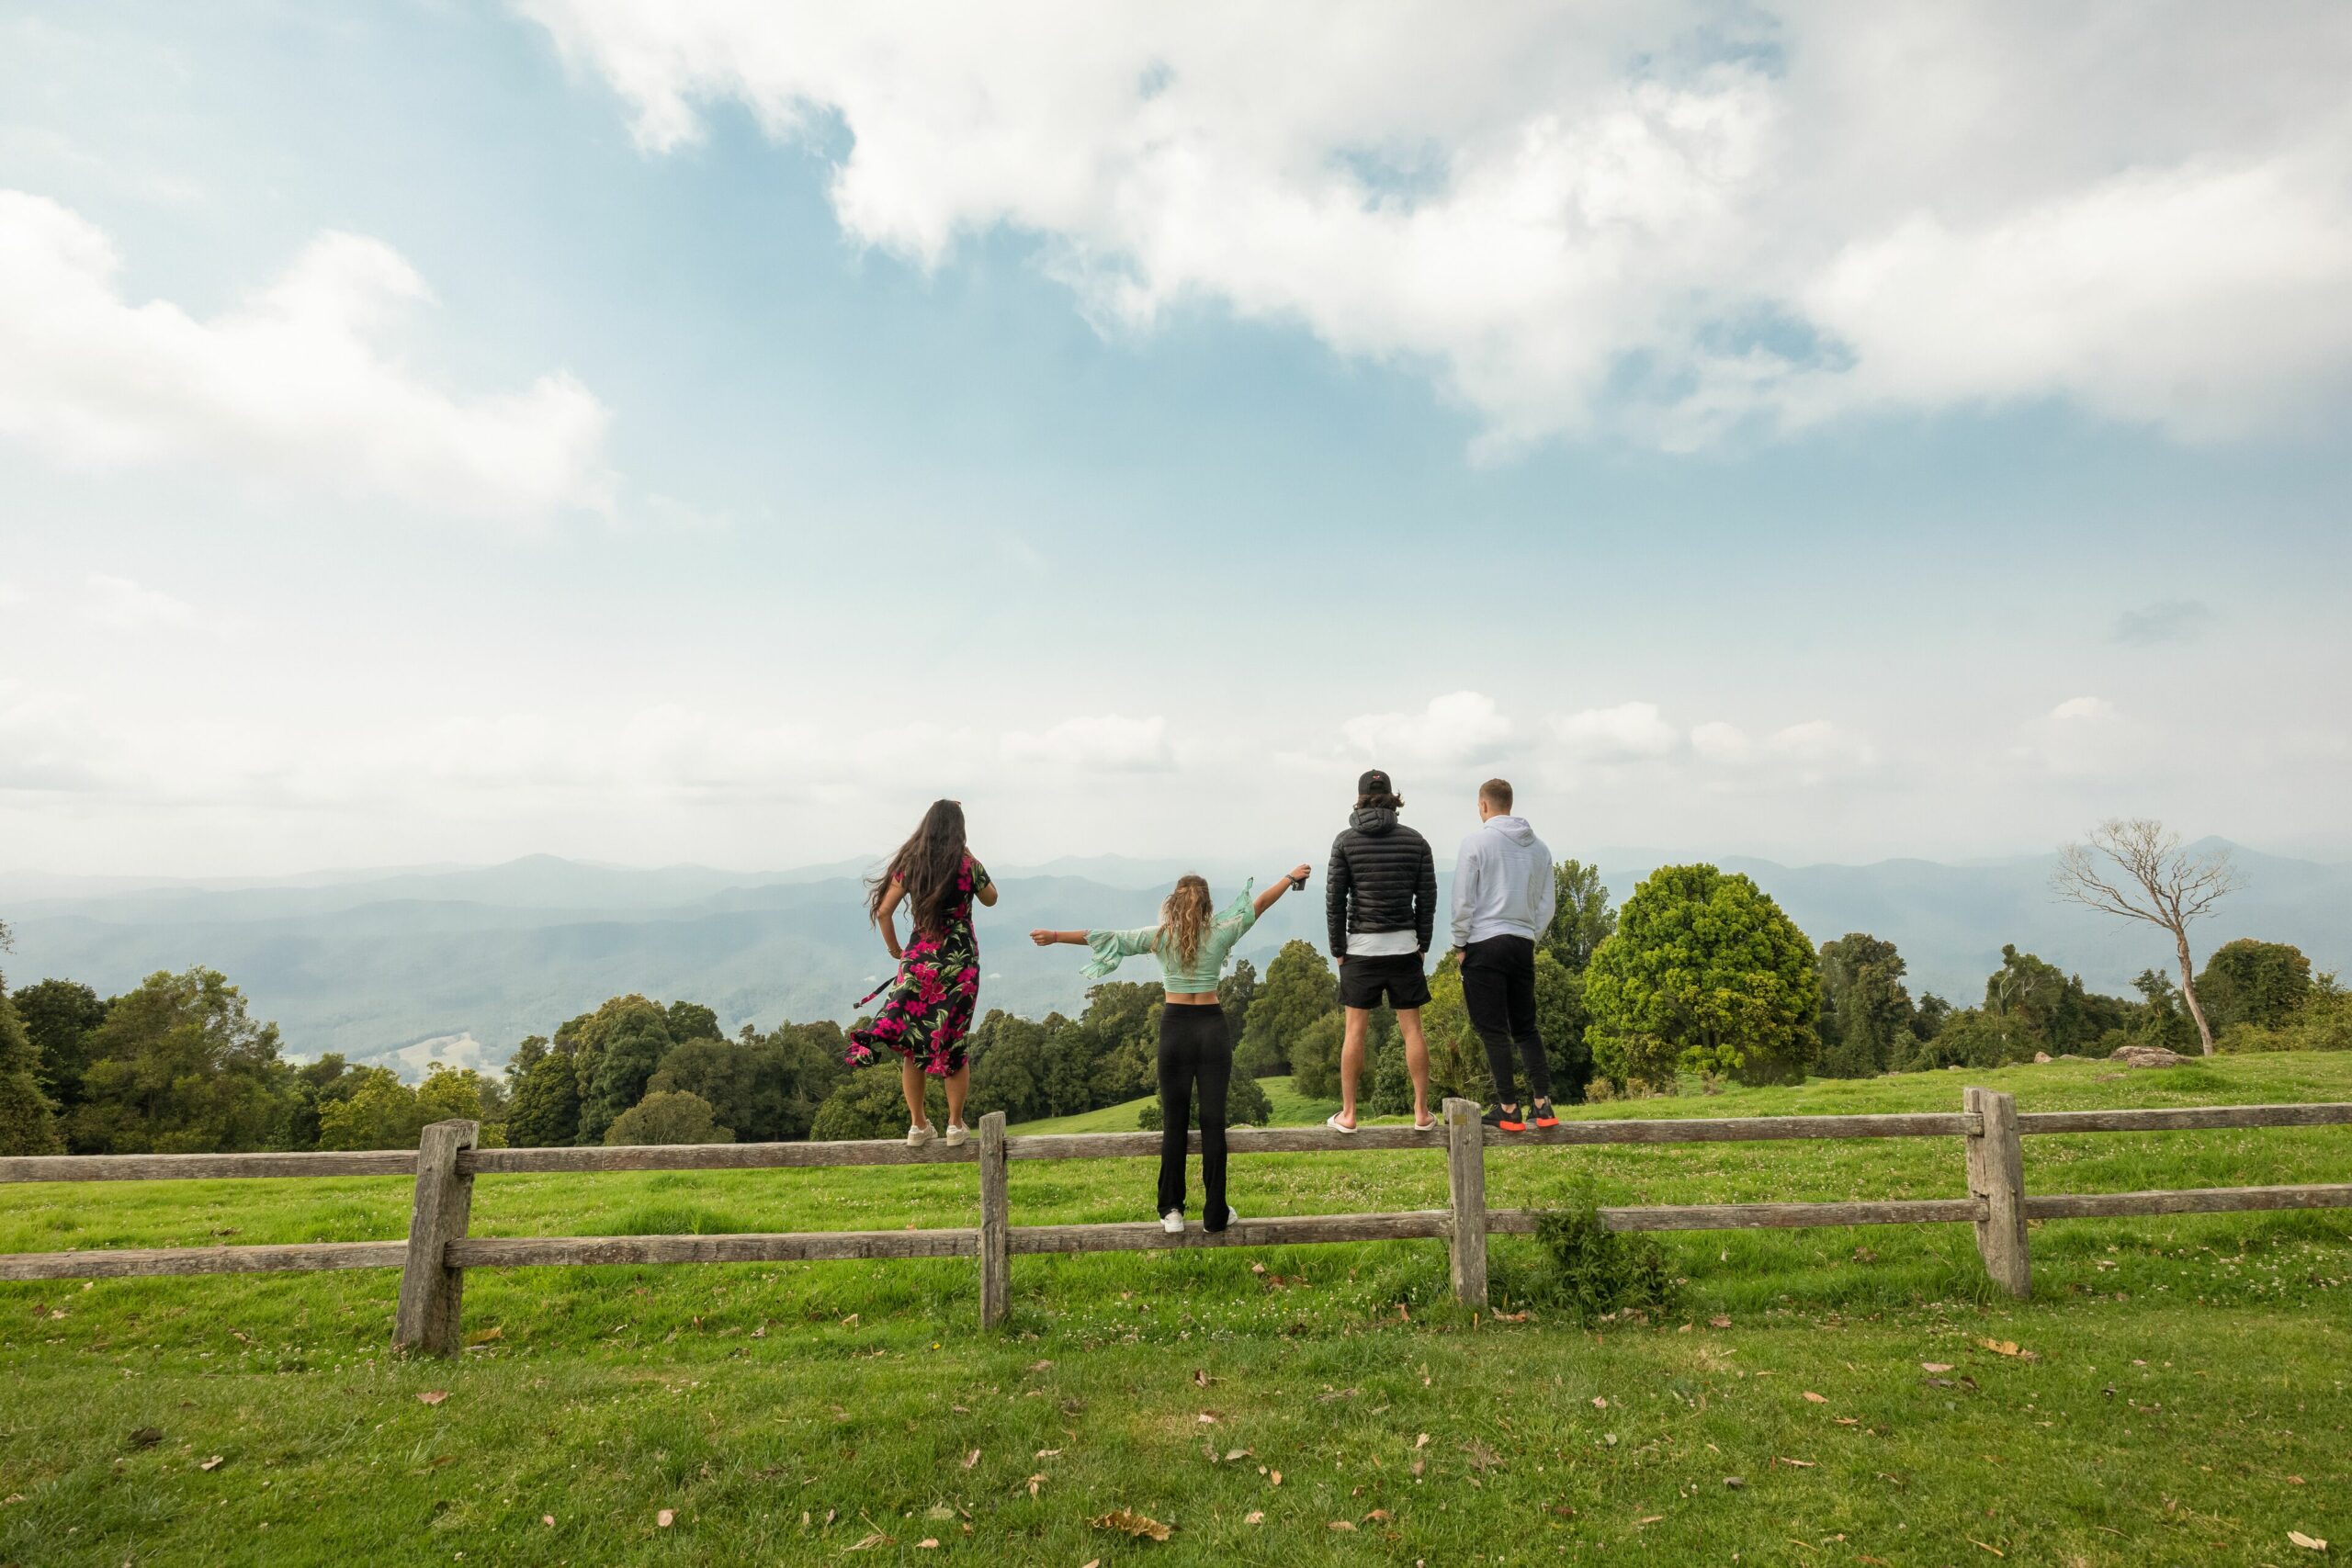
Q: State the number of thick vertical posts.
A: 4